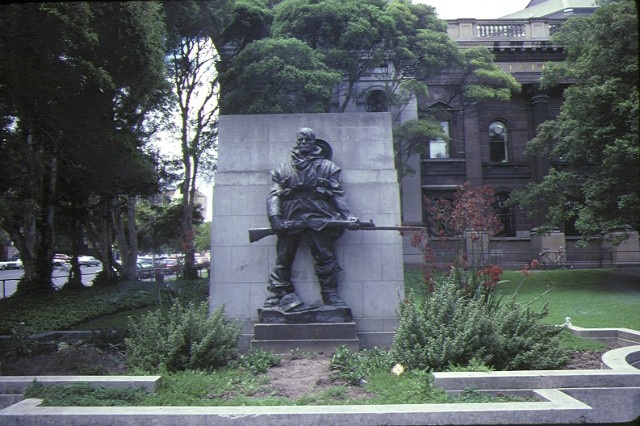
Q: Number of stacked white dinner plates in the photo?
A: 0